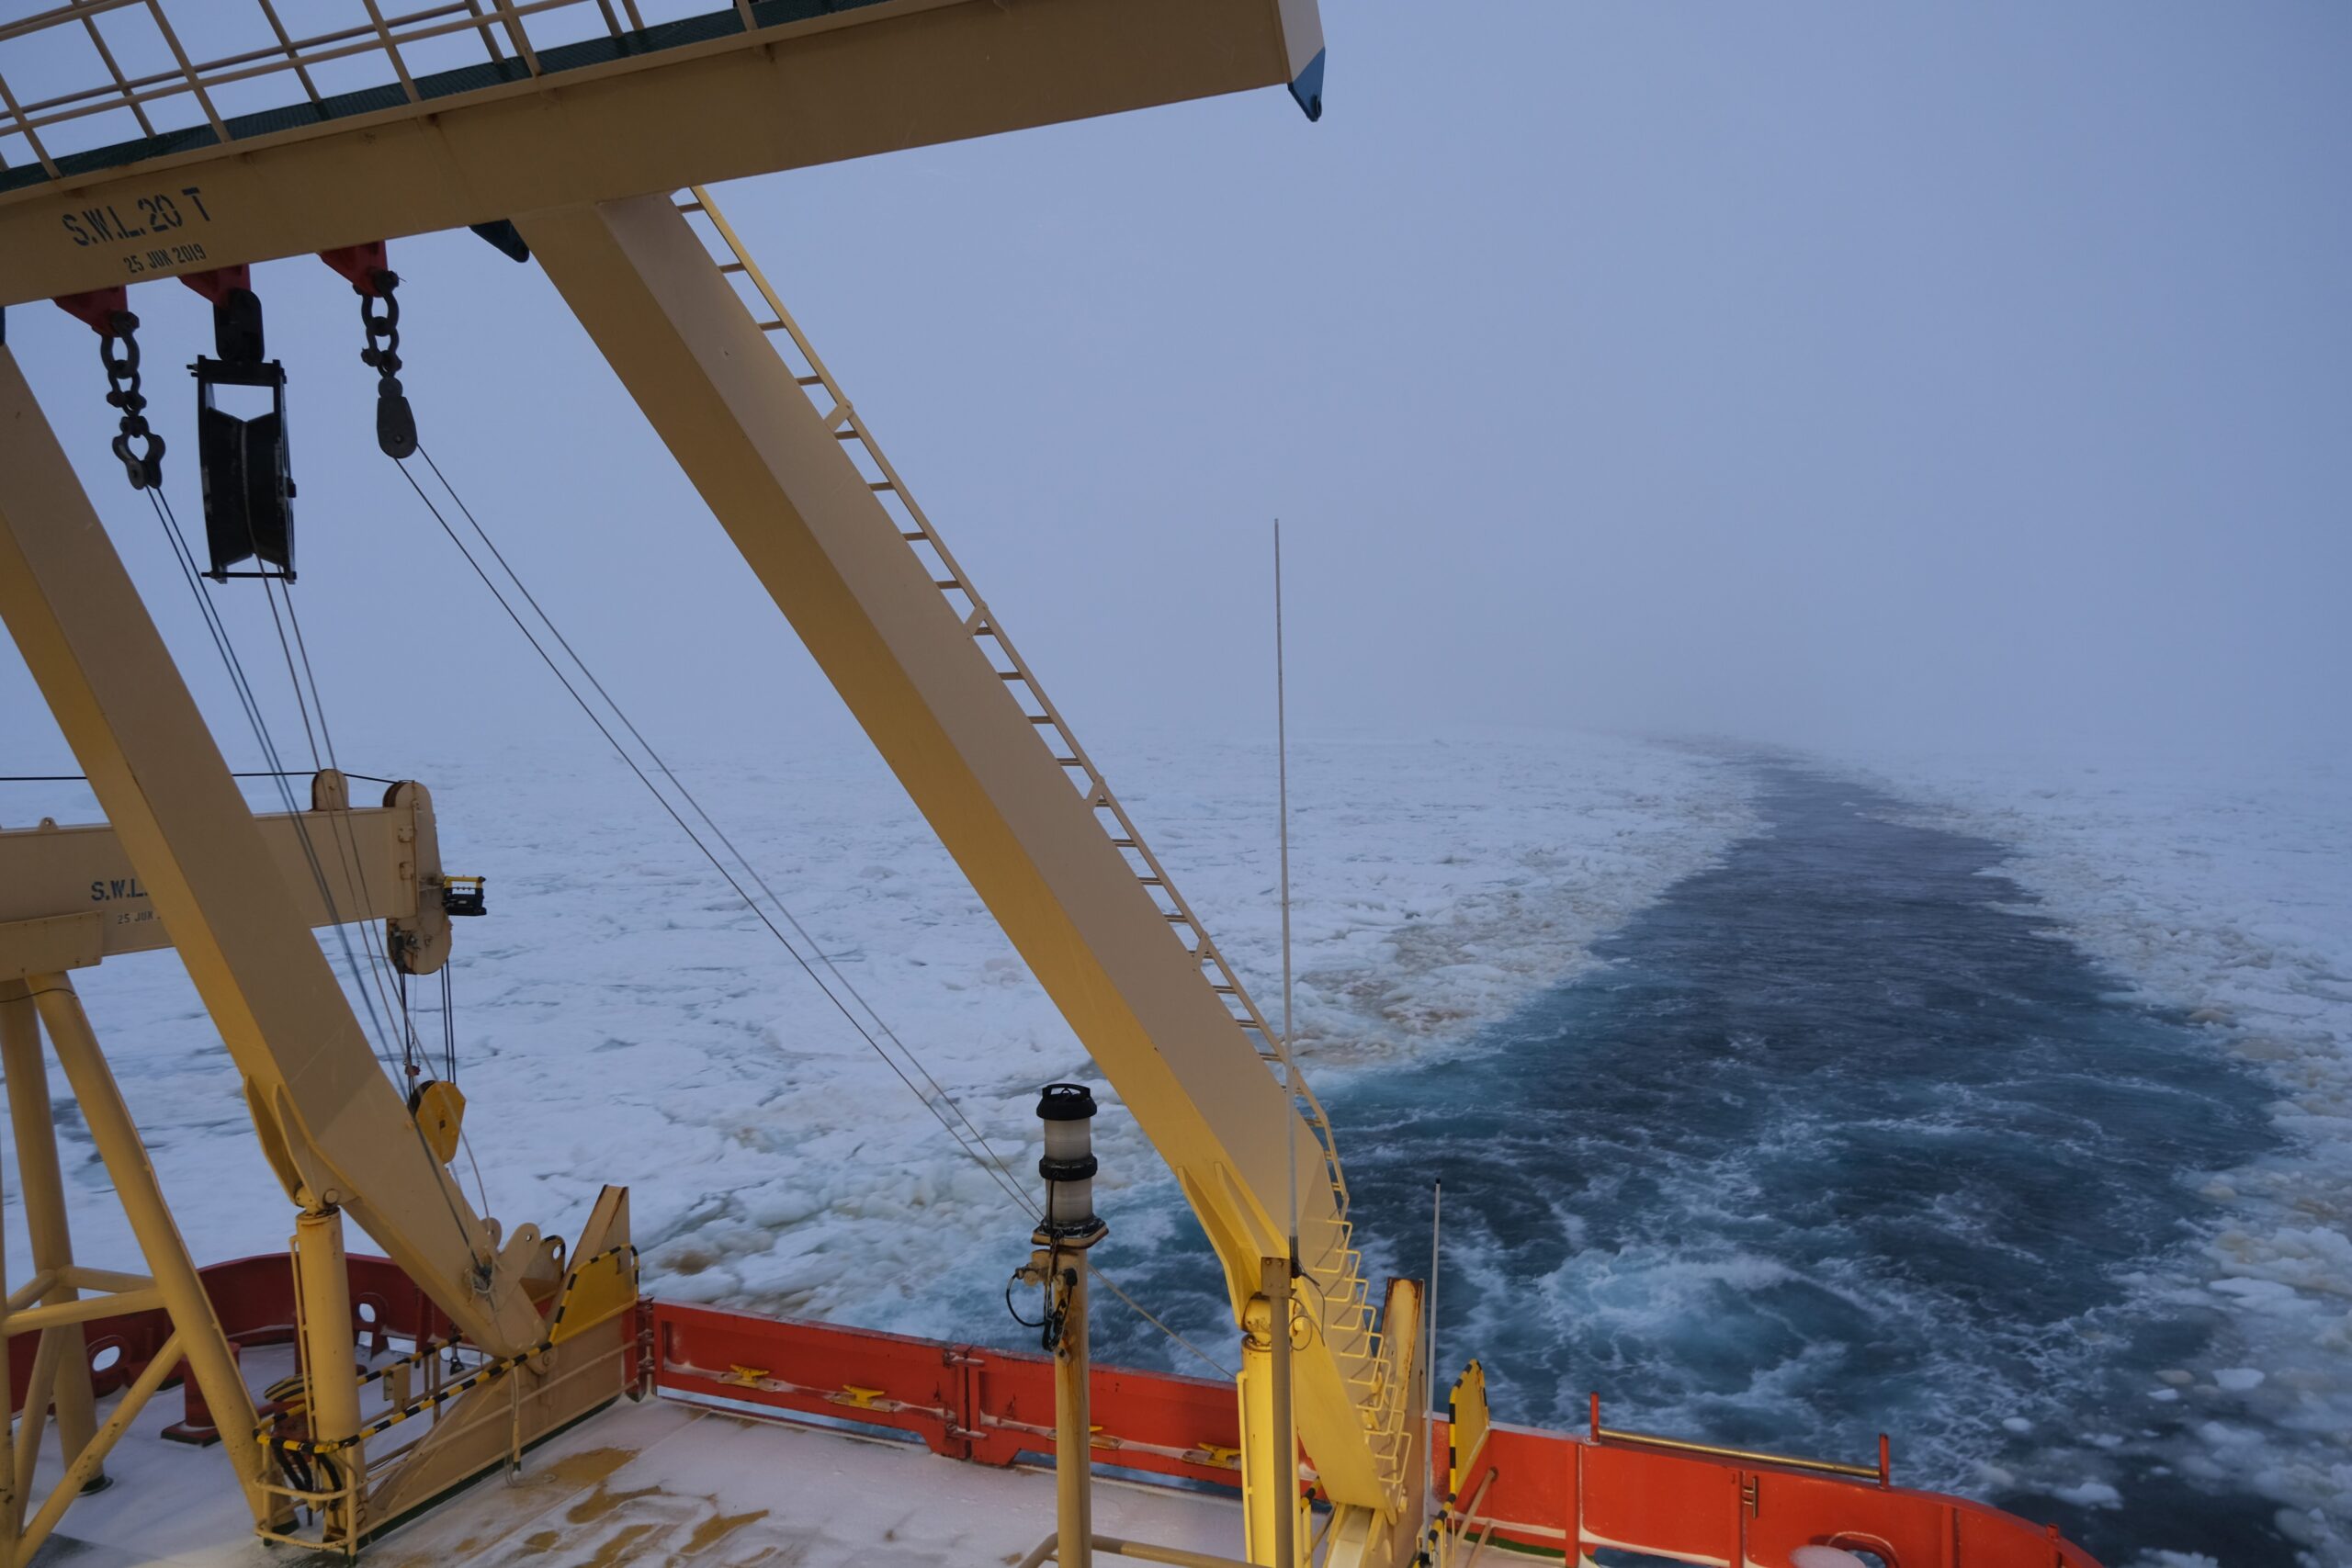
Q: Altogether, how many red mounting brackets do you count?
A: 3